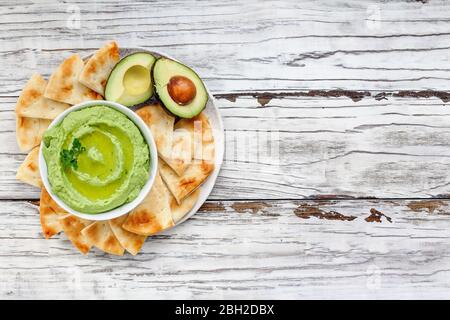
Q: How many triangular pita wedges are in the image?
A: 14